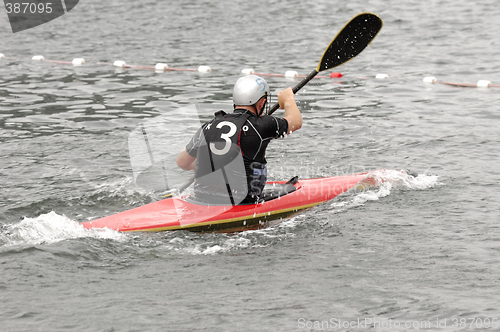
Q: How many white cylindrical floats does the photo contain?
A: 11